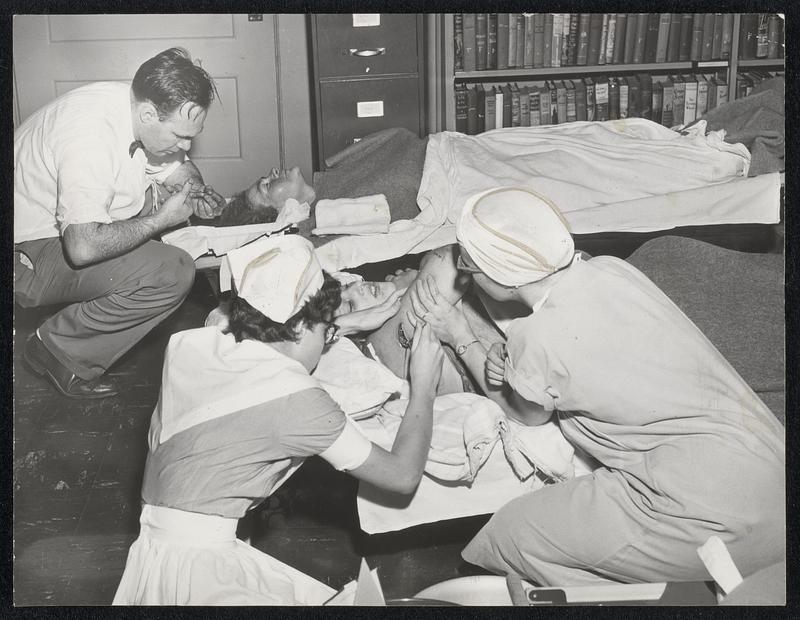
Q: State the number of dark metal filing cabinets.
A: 1